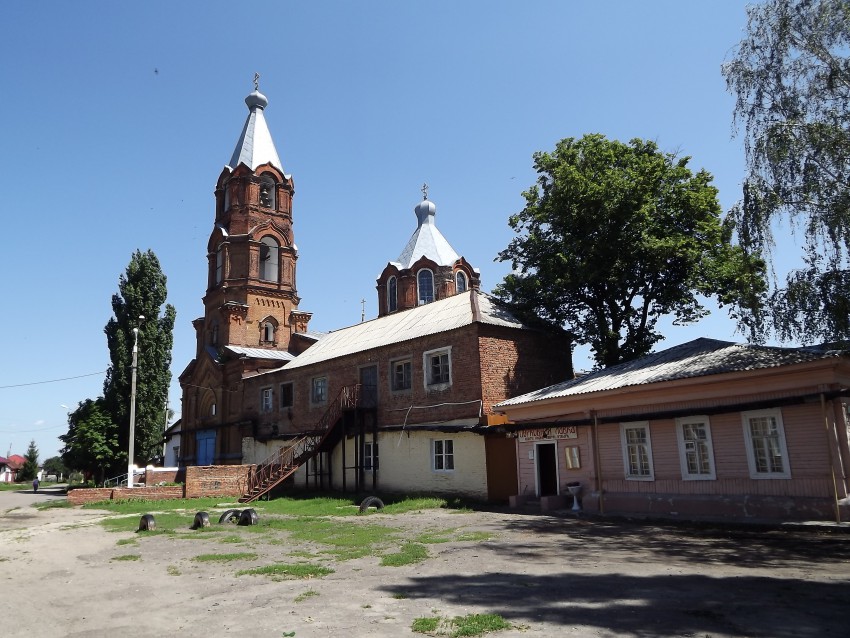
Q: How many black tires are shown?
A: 5